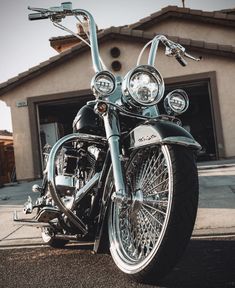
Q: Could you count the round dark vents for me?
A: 2